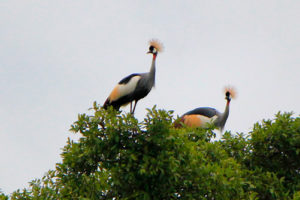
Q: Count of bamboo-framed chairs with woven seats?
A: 0